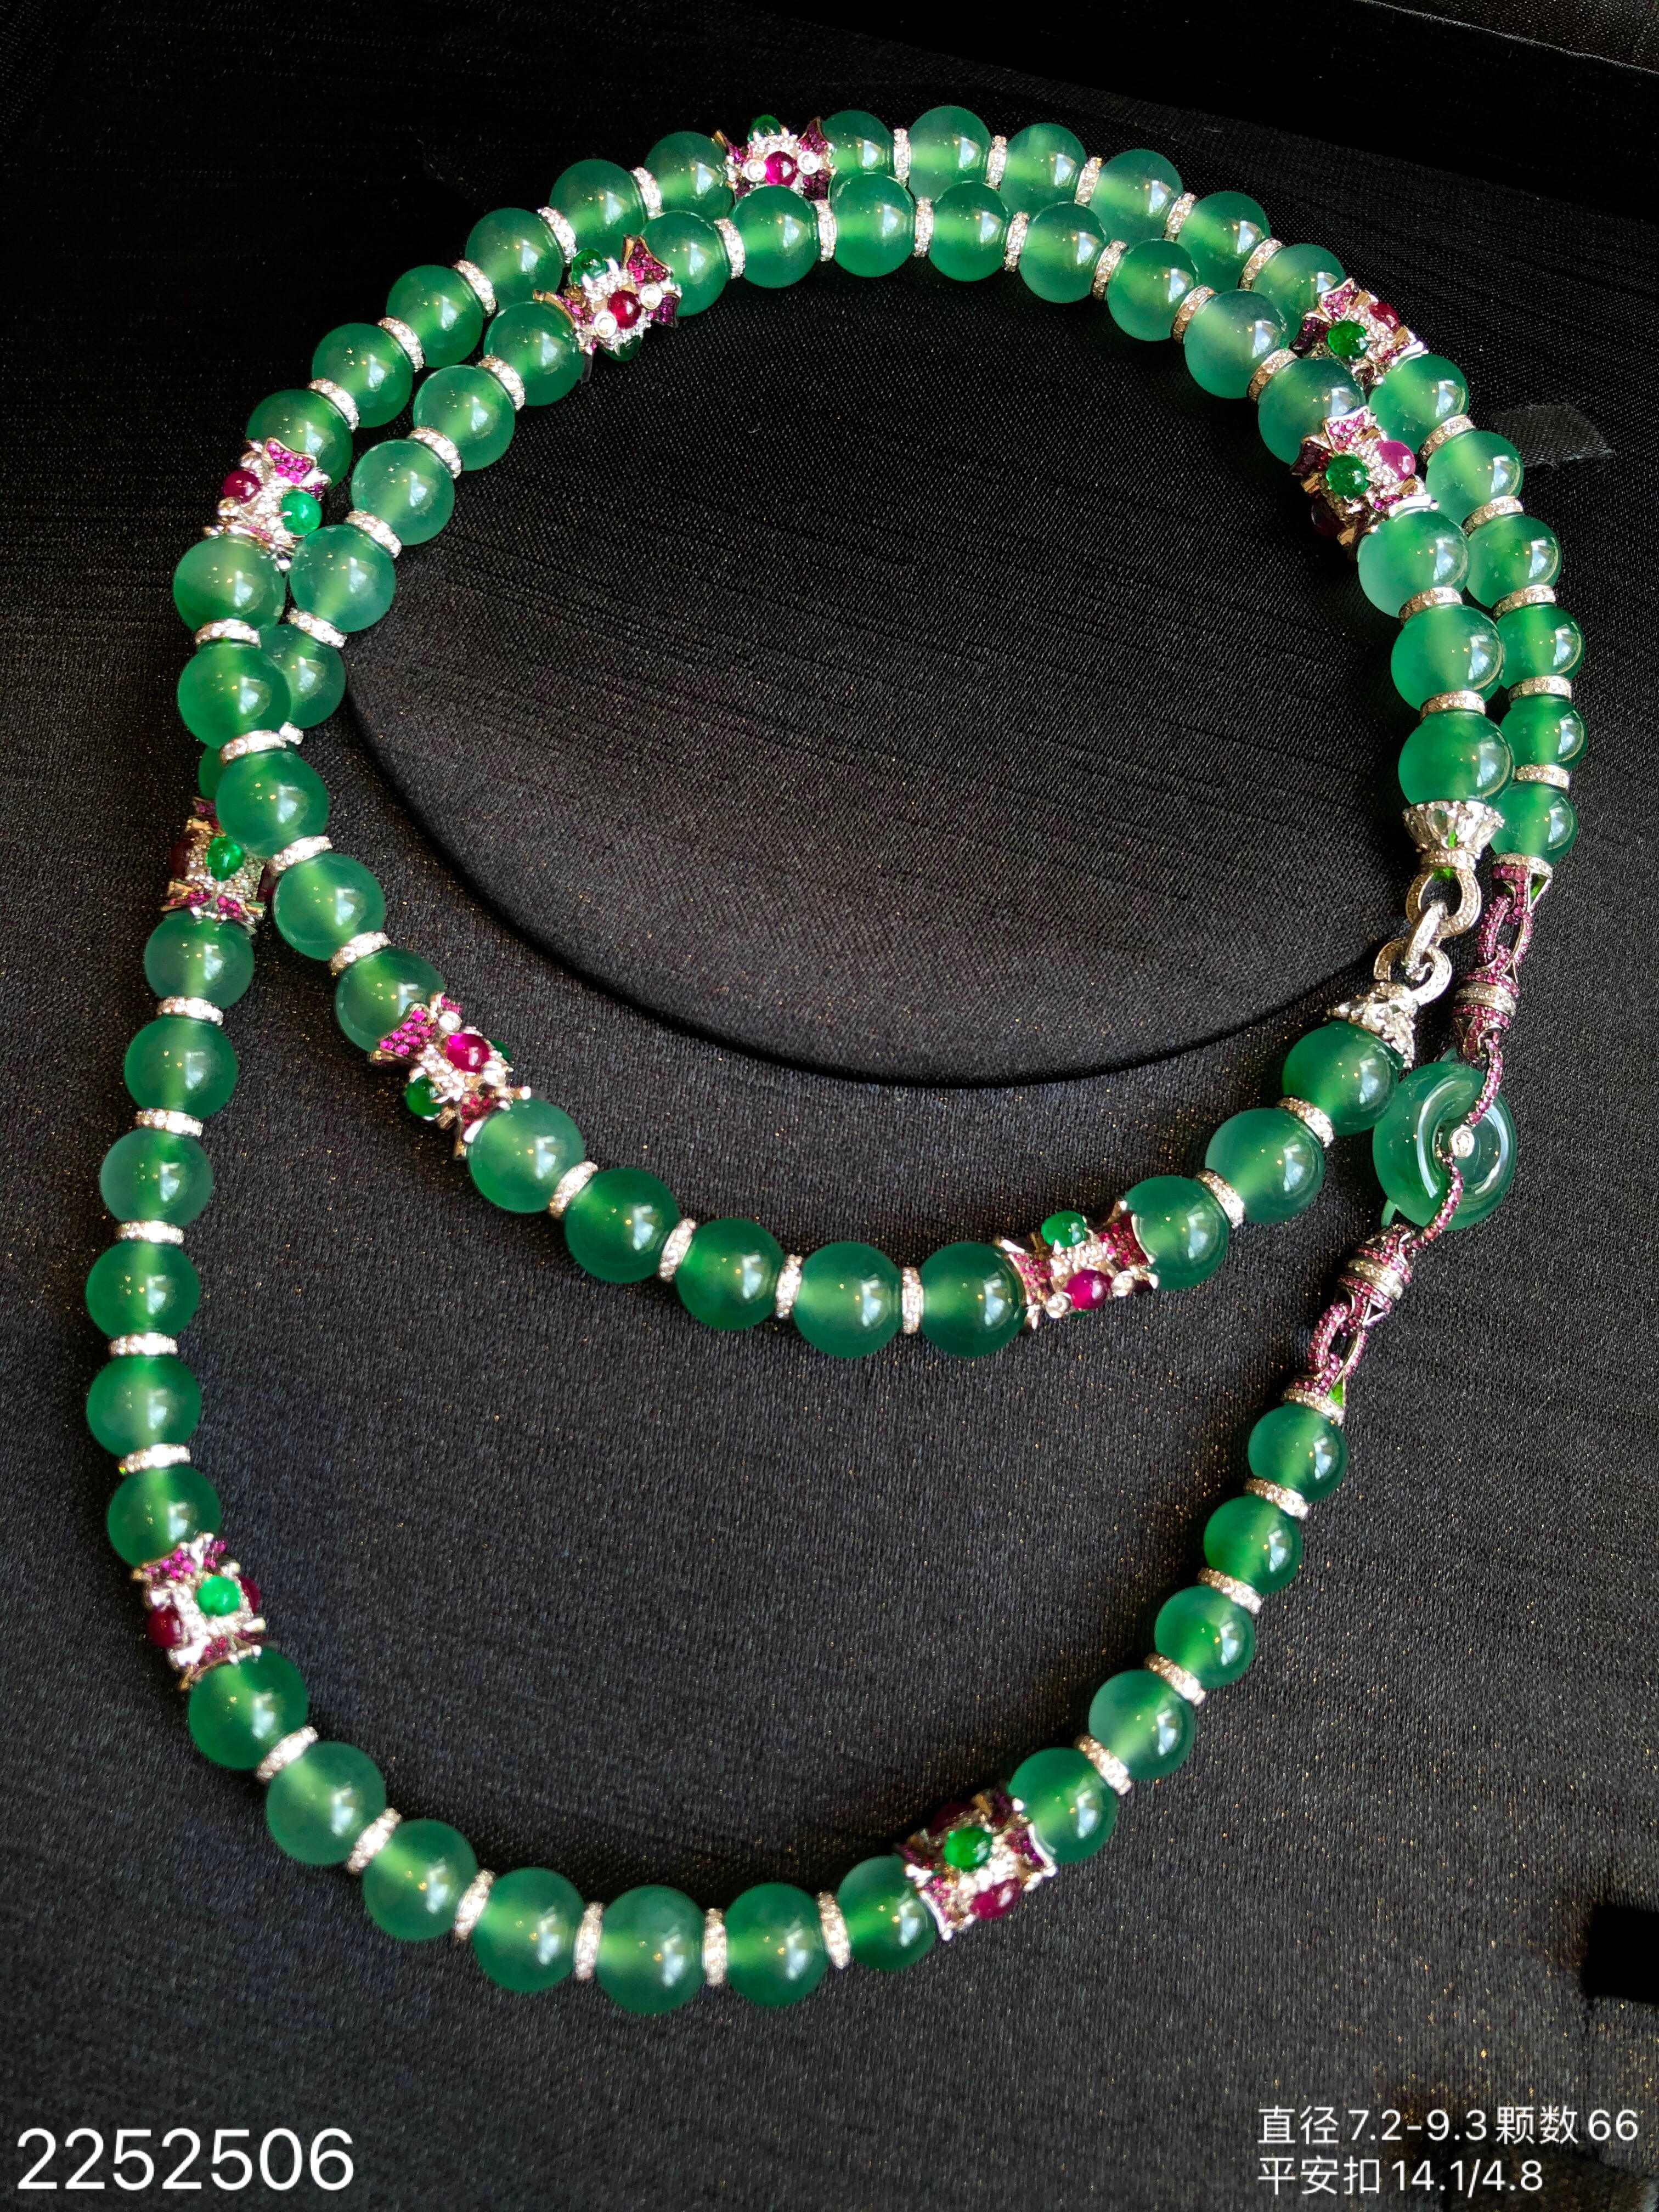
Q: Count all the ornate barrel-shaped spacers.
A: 10